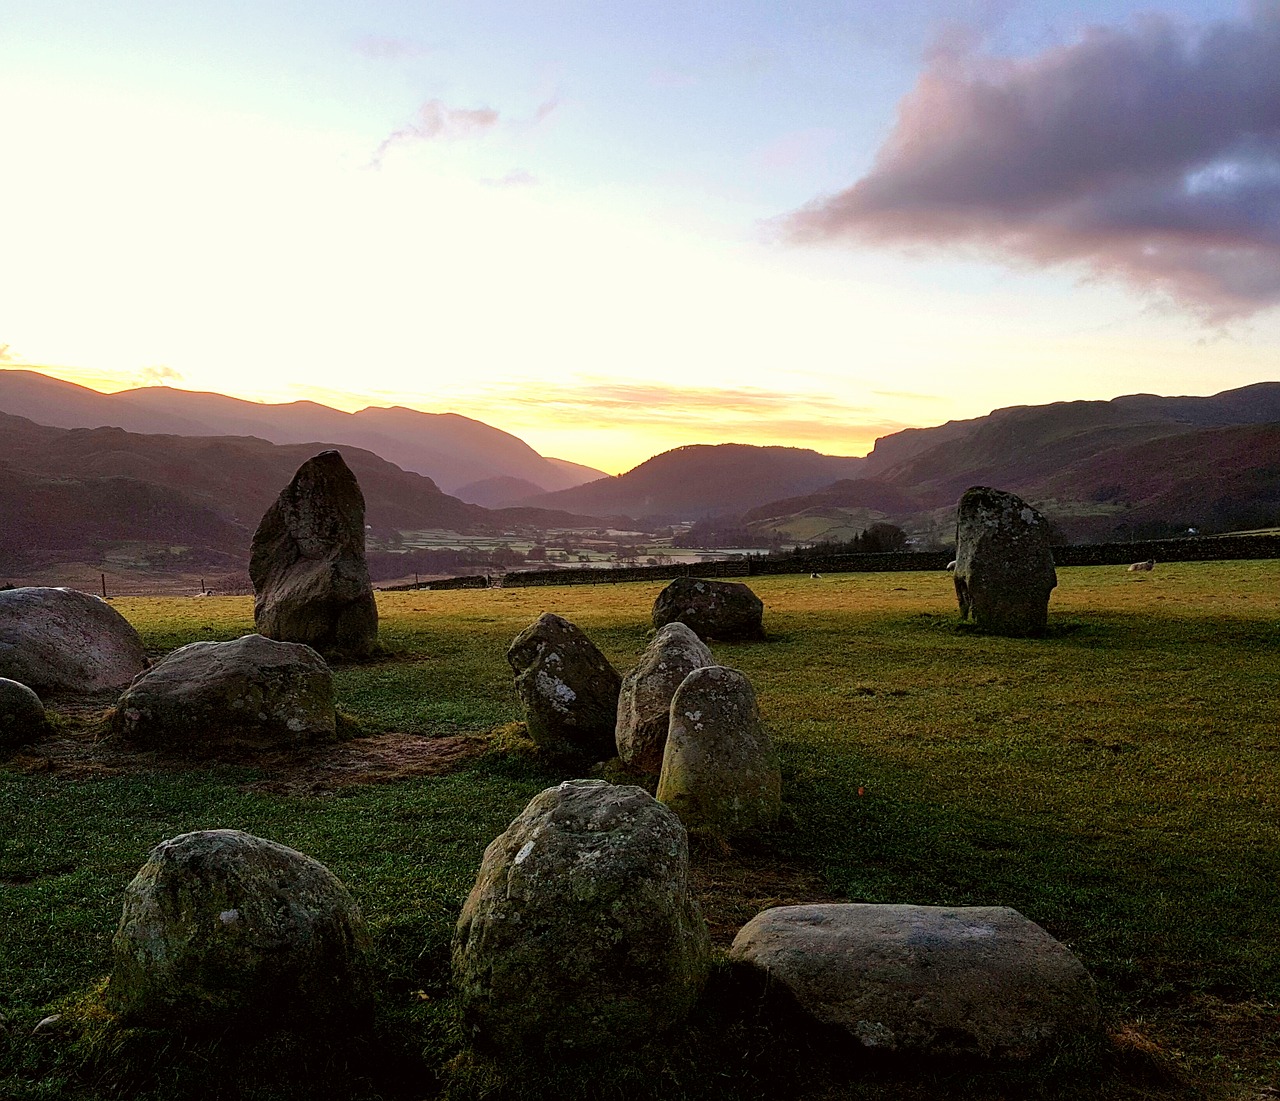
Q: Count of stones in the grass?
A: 12